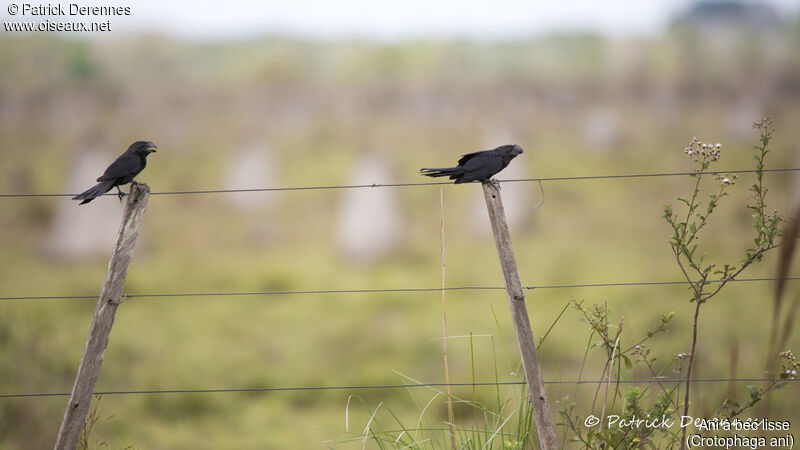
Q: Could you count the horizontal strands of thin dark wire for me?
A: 3